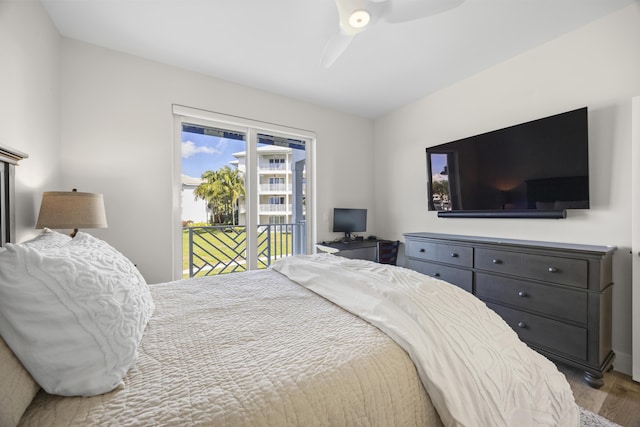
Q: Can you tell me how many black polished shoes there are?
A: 0